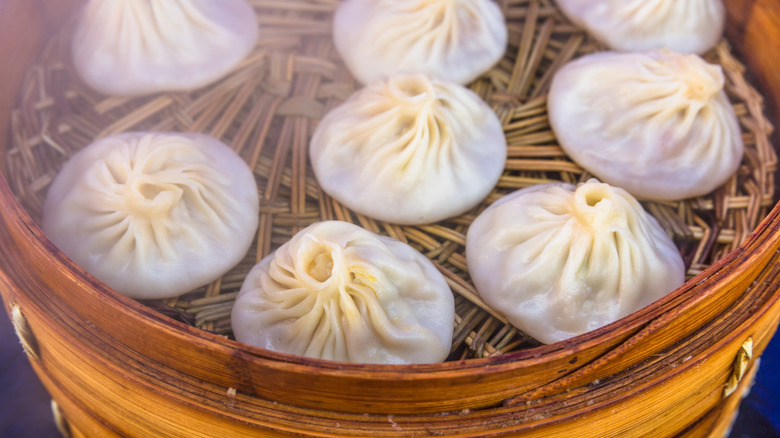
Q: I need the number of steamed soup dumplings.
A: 8